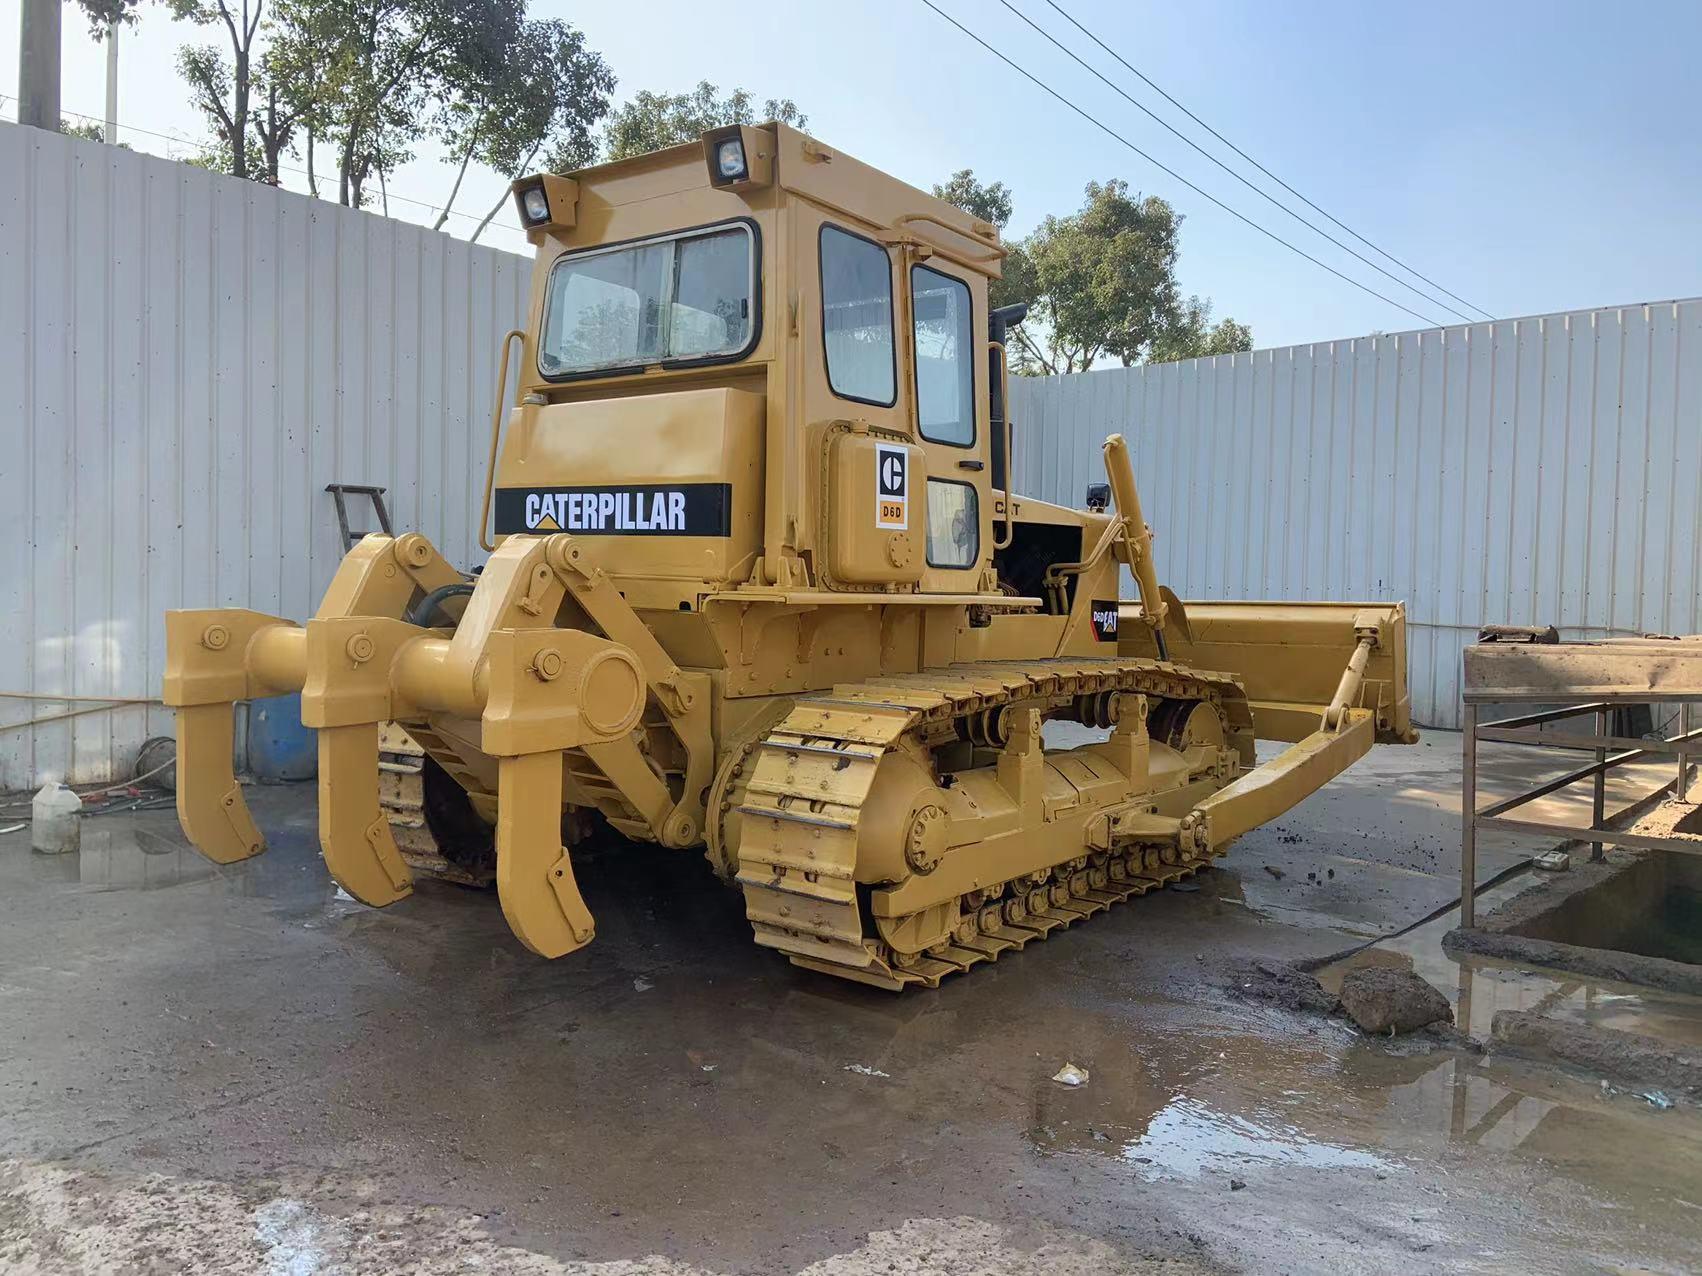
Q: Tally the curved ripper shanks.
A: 3